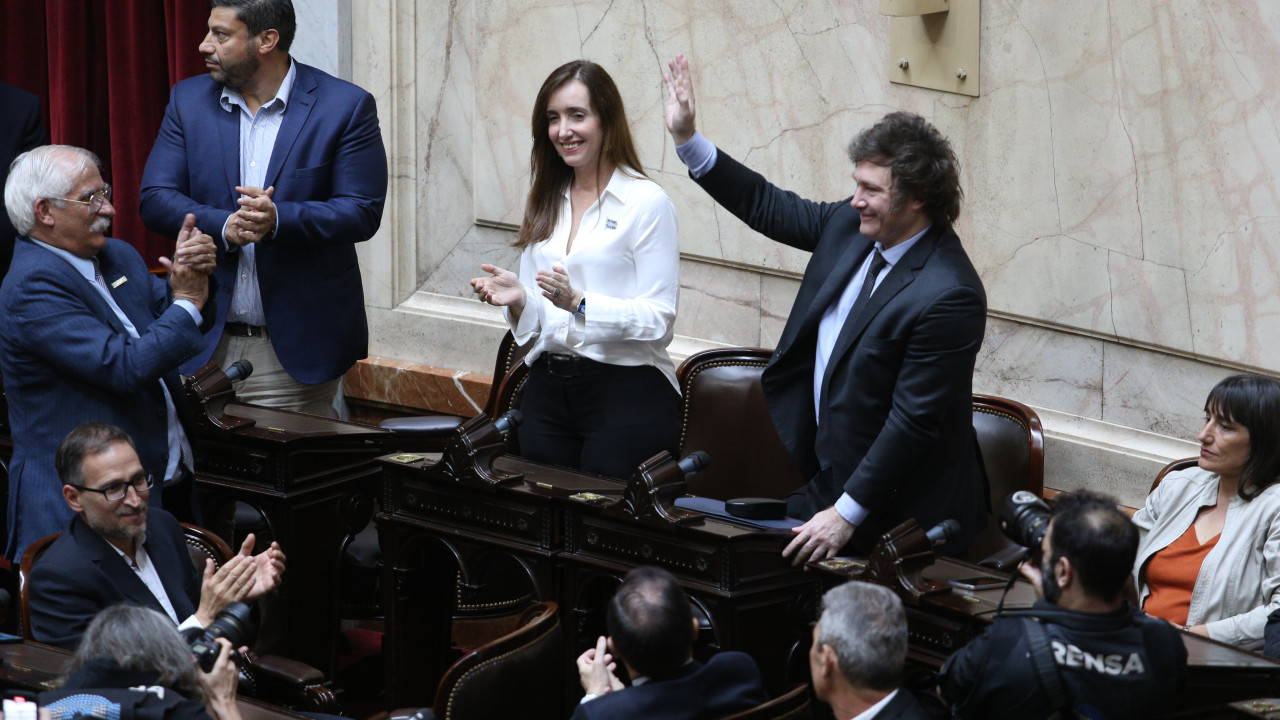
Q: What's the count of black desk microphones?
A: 4